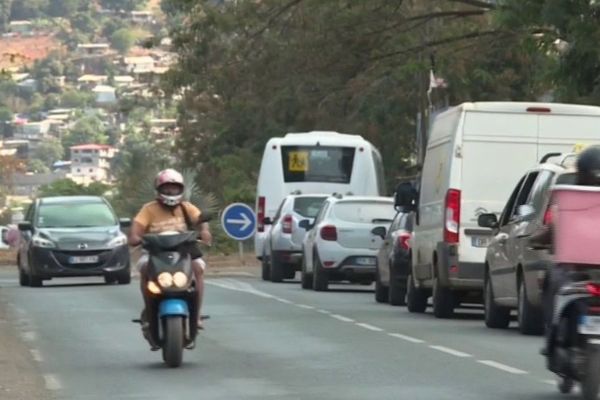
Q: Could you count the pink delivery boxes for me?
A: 1